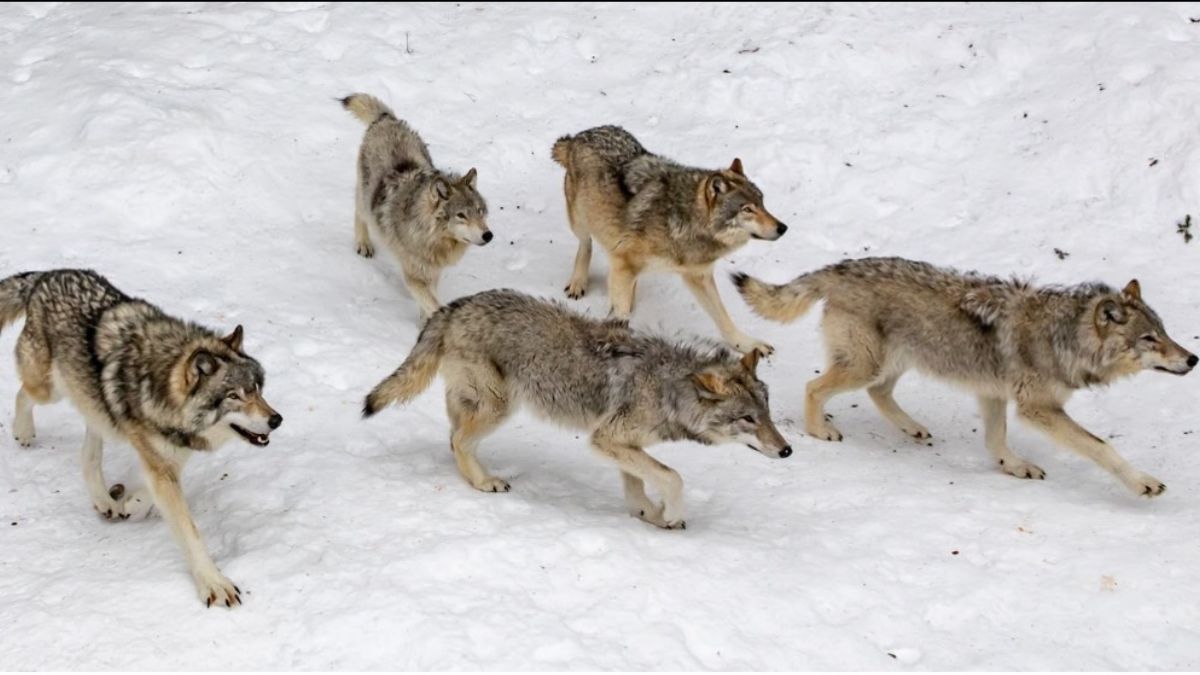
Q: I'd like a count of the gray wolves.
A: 5